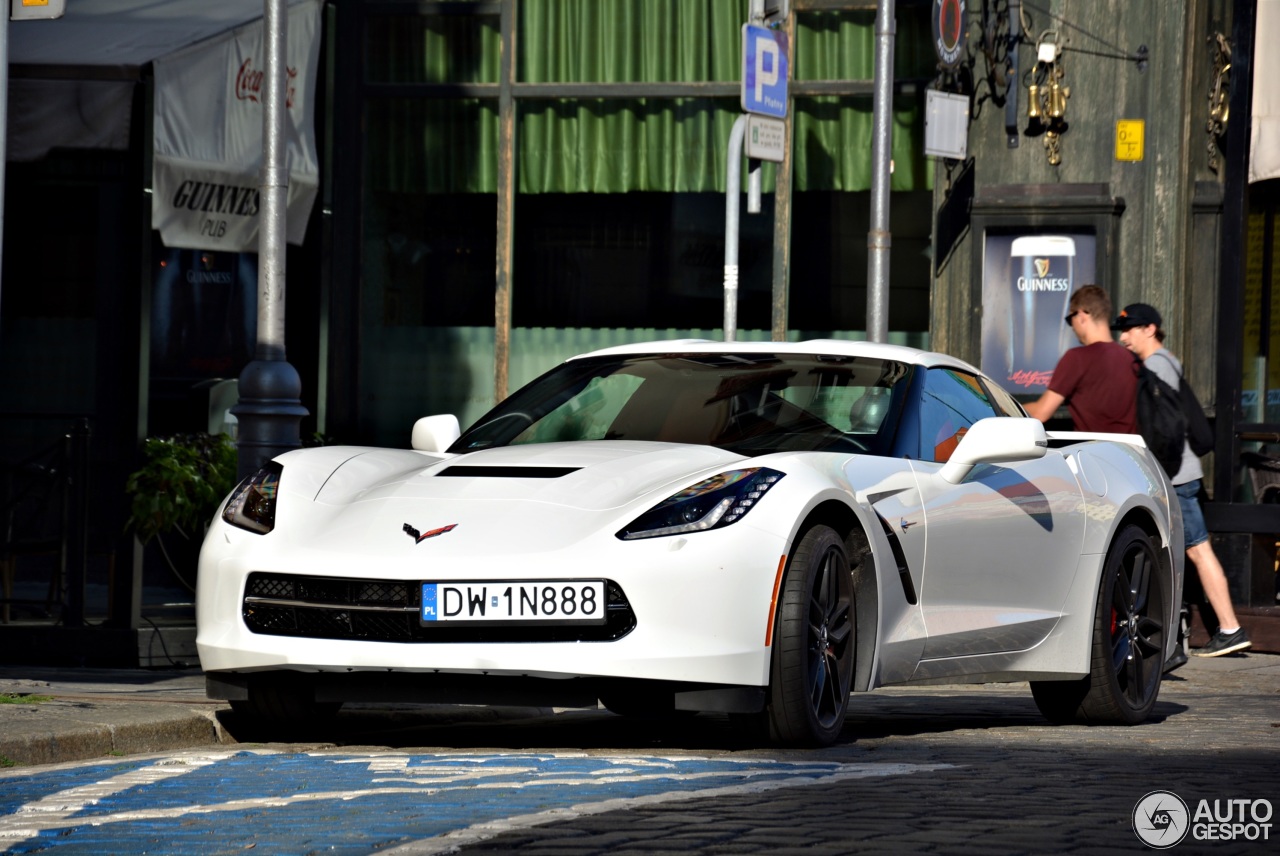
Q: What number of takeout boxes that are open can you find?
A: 0